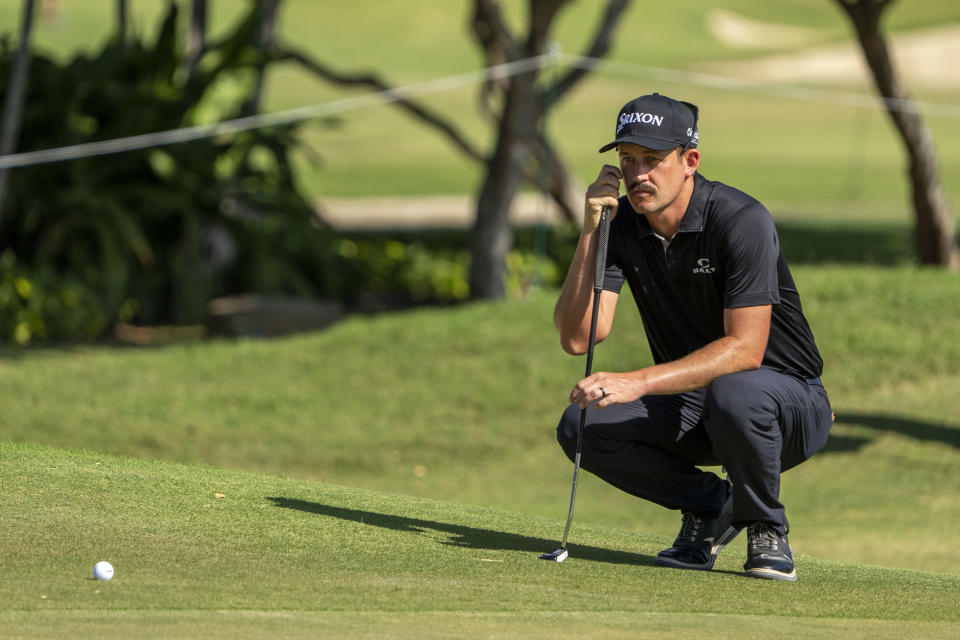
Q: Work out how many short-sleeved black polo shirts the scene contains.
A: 1